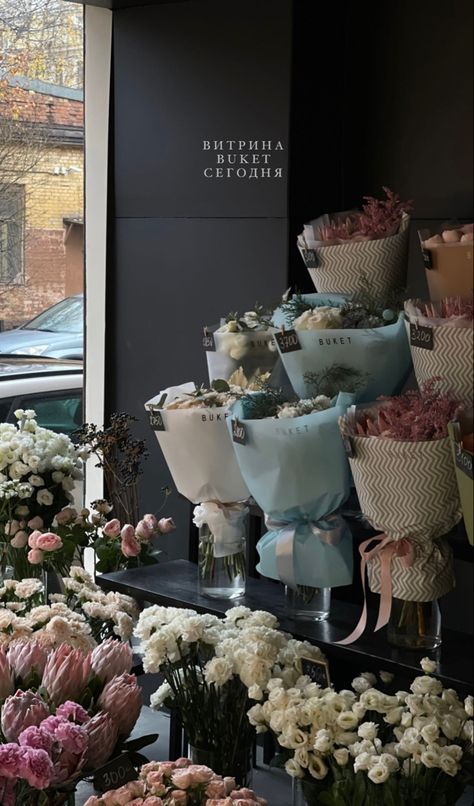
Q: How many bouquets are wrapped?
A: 9